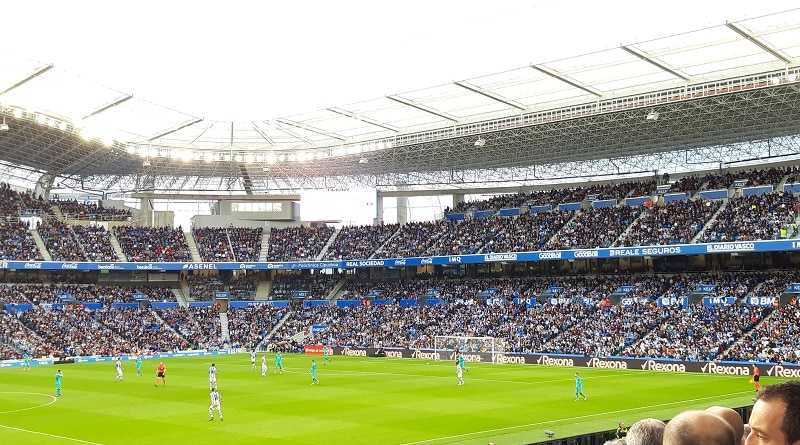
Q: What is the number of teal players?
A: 8